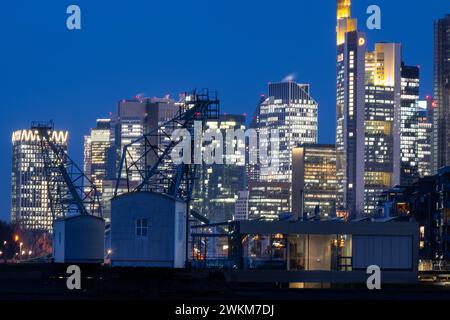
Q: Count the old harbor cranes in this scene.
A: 2